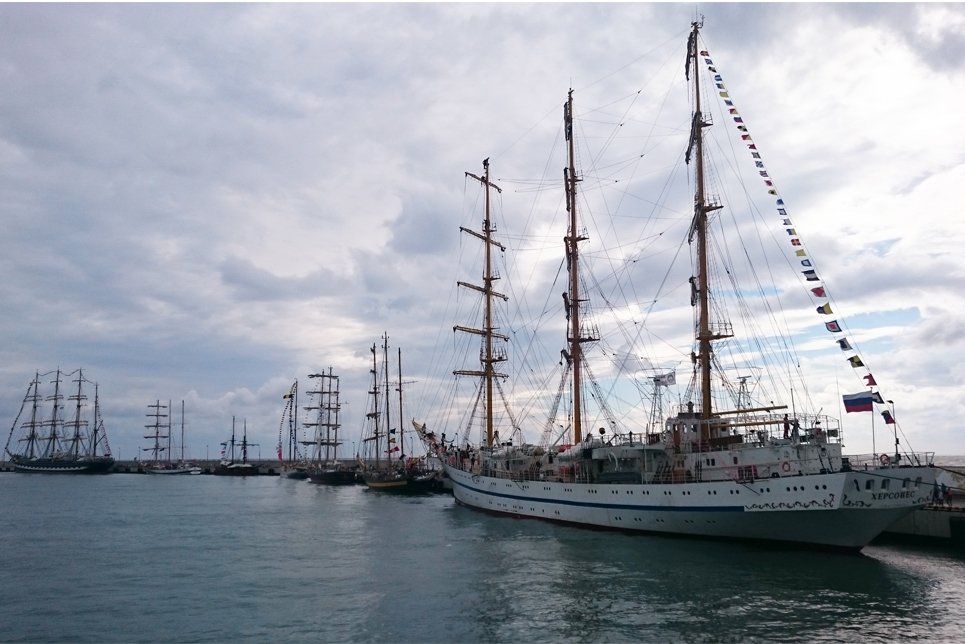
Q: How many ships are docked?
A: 7